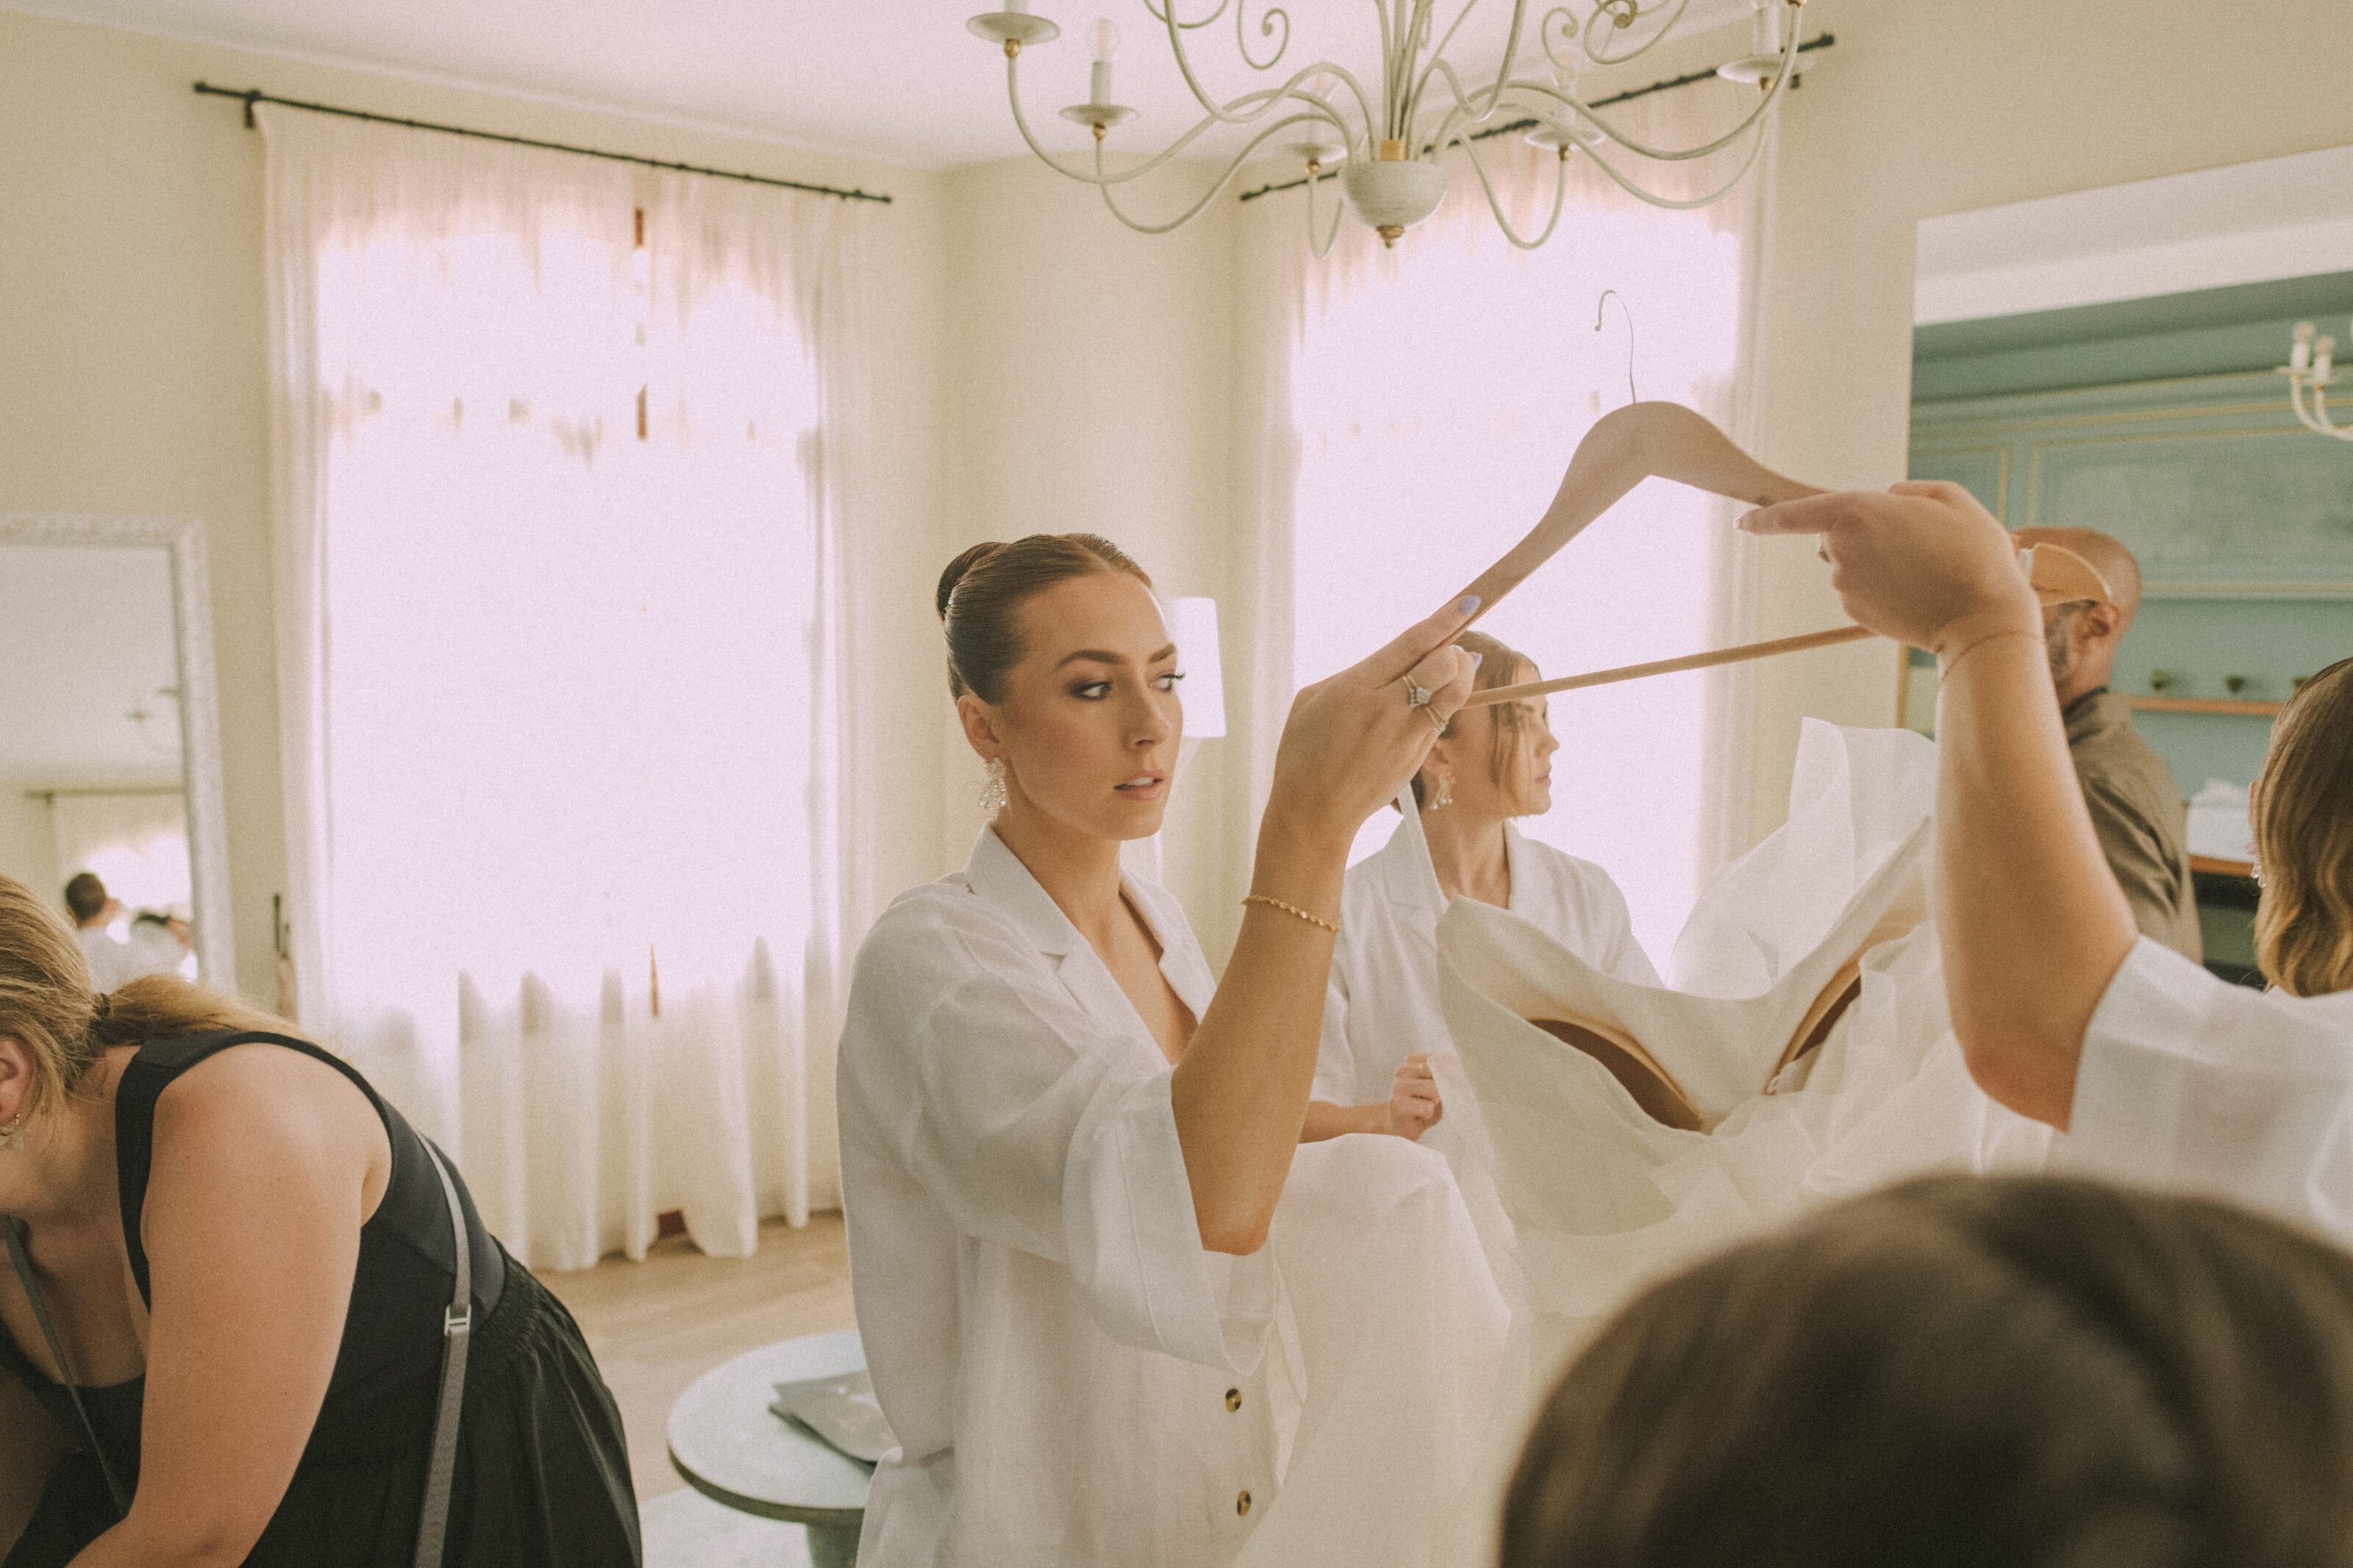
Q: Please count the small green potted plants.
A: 3